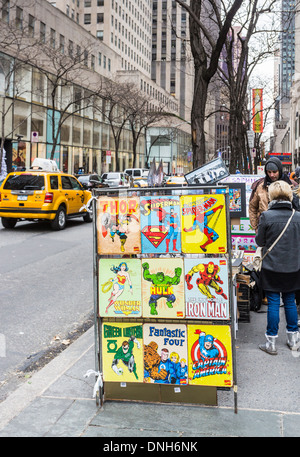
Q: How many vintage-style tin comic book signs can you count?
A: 9